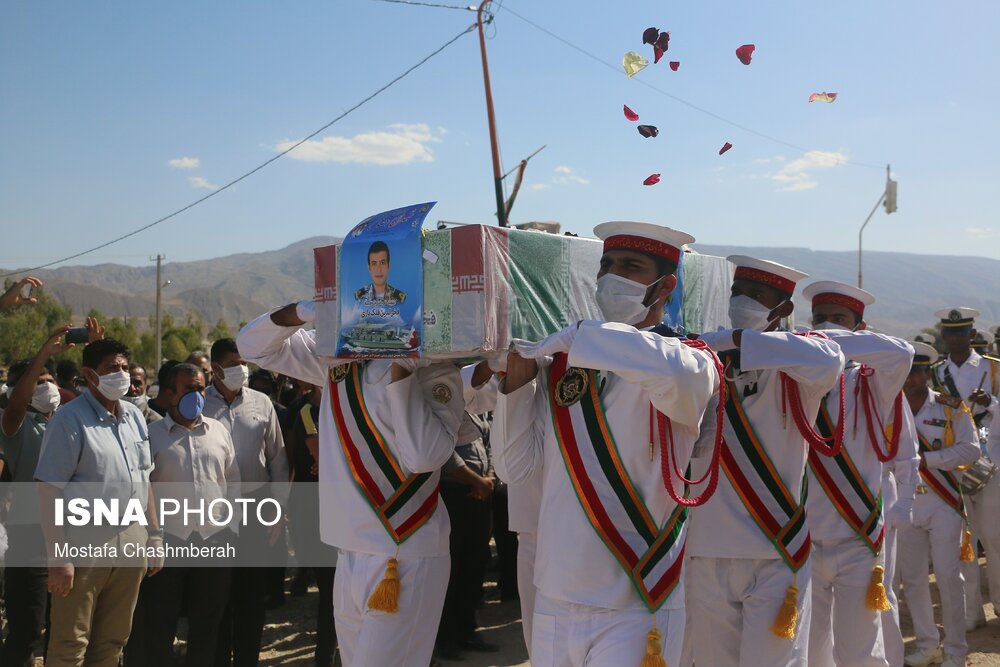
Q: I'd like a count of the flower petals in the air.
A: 11